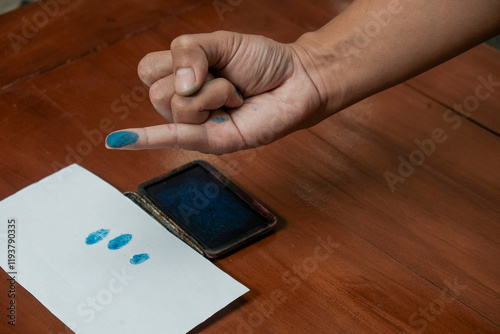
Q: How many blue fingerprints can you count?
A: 3